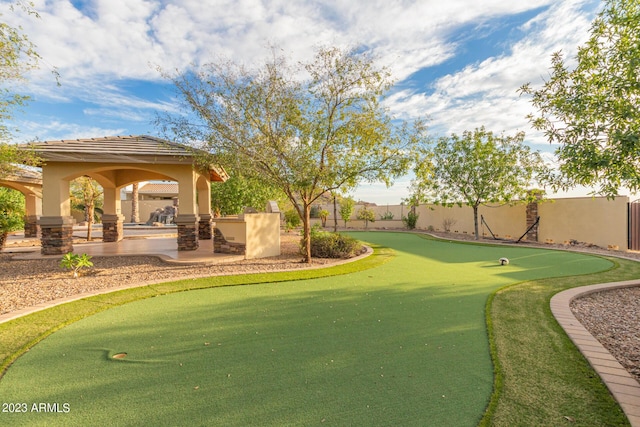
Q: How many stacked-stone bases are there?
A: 5